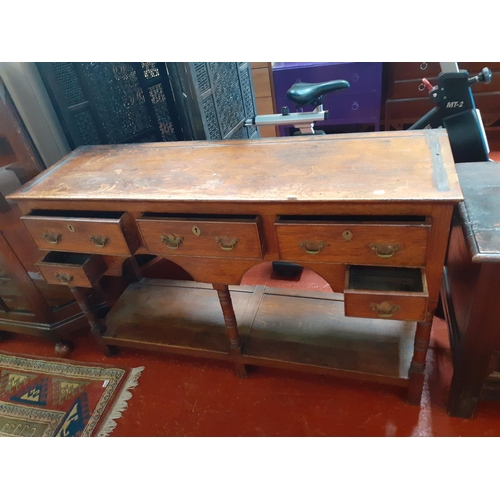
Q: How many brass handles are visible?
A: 8